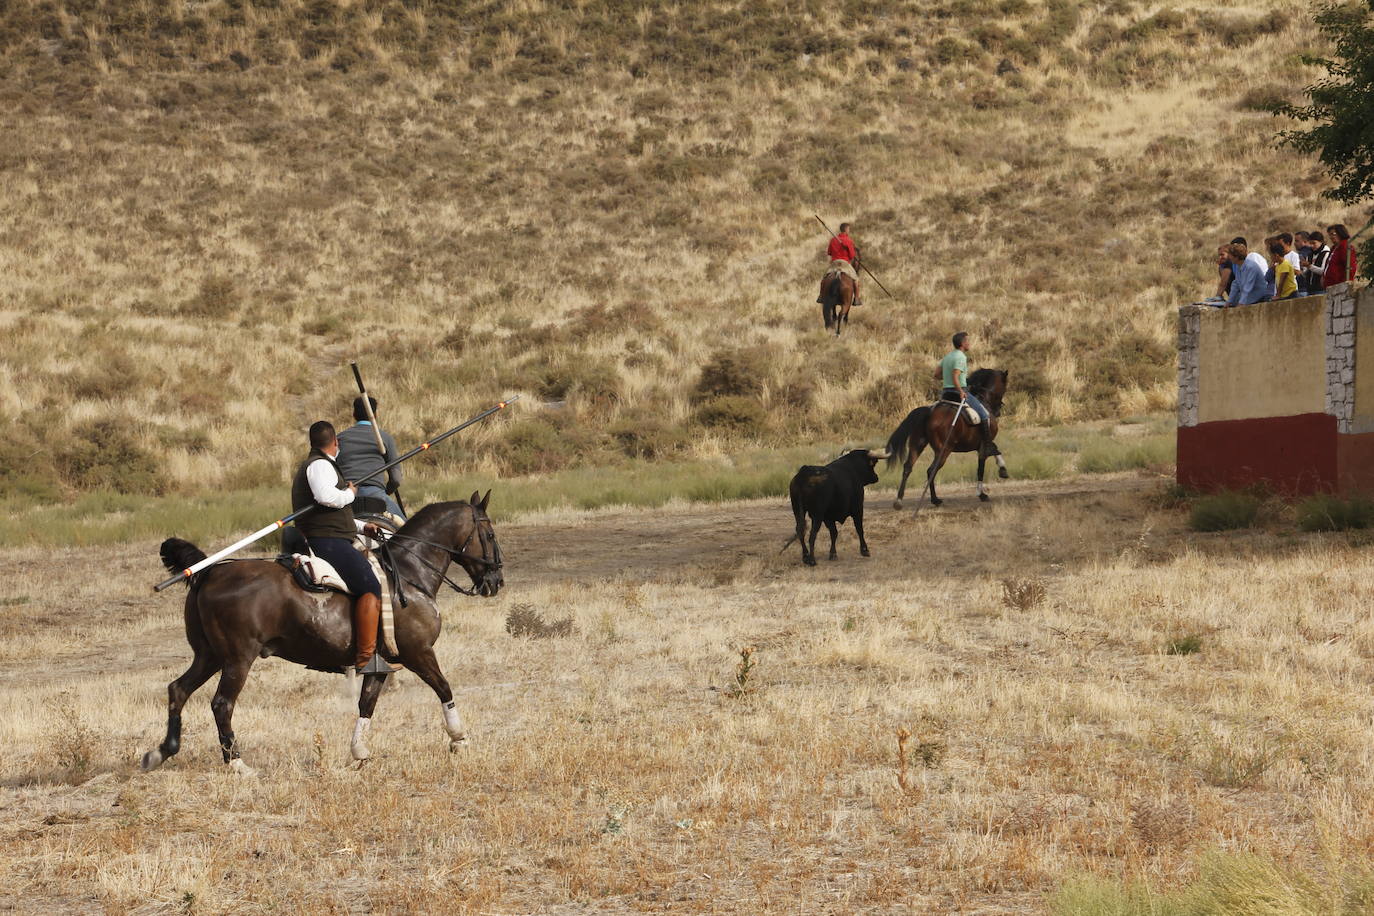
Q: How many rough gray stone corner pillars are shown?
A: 2